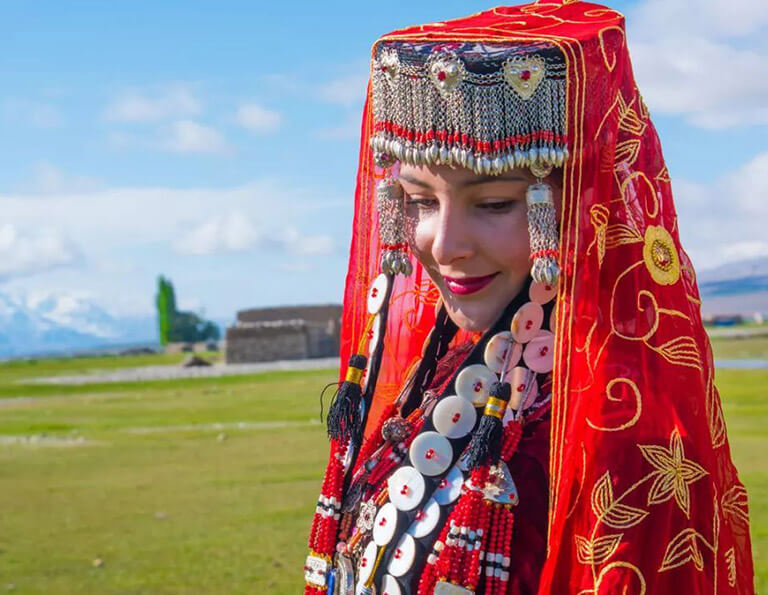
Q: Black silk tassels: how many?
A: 2